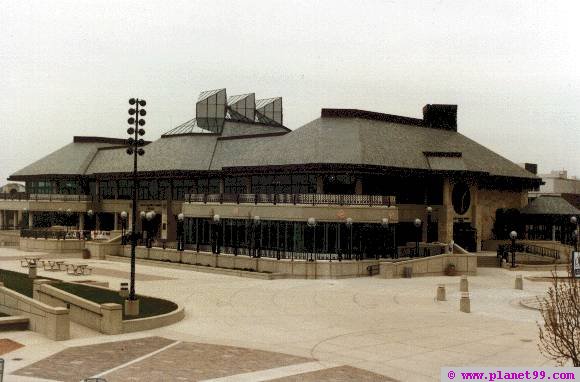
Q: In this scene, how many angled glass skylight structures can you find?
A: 3